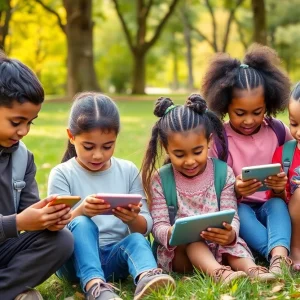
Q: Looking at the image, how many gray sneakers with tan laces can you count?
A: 2